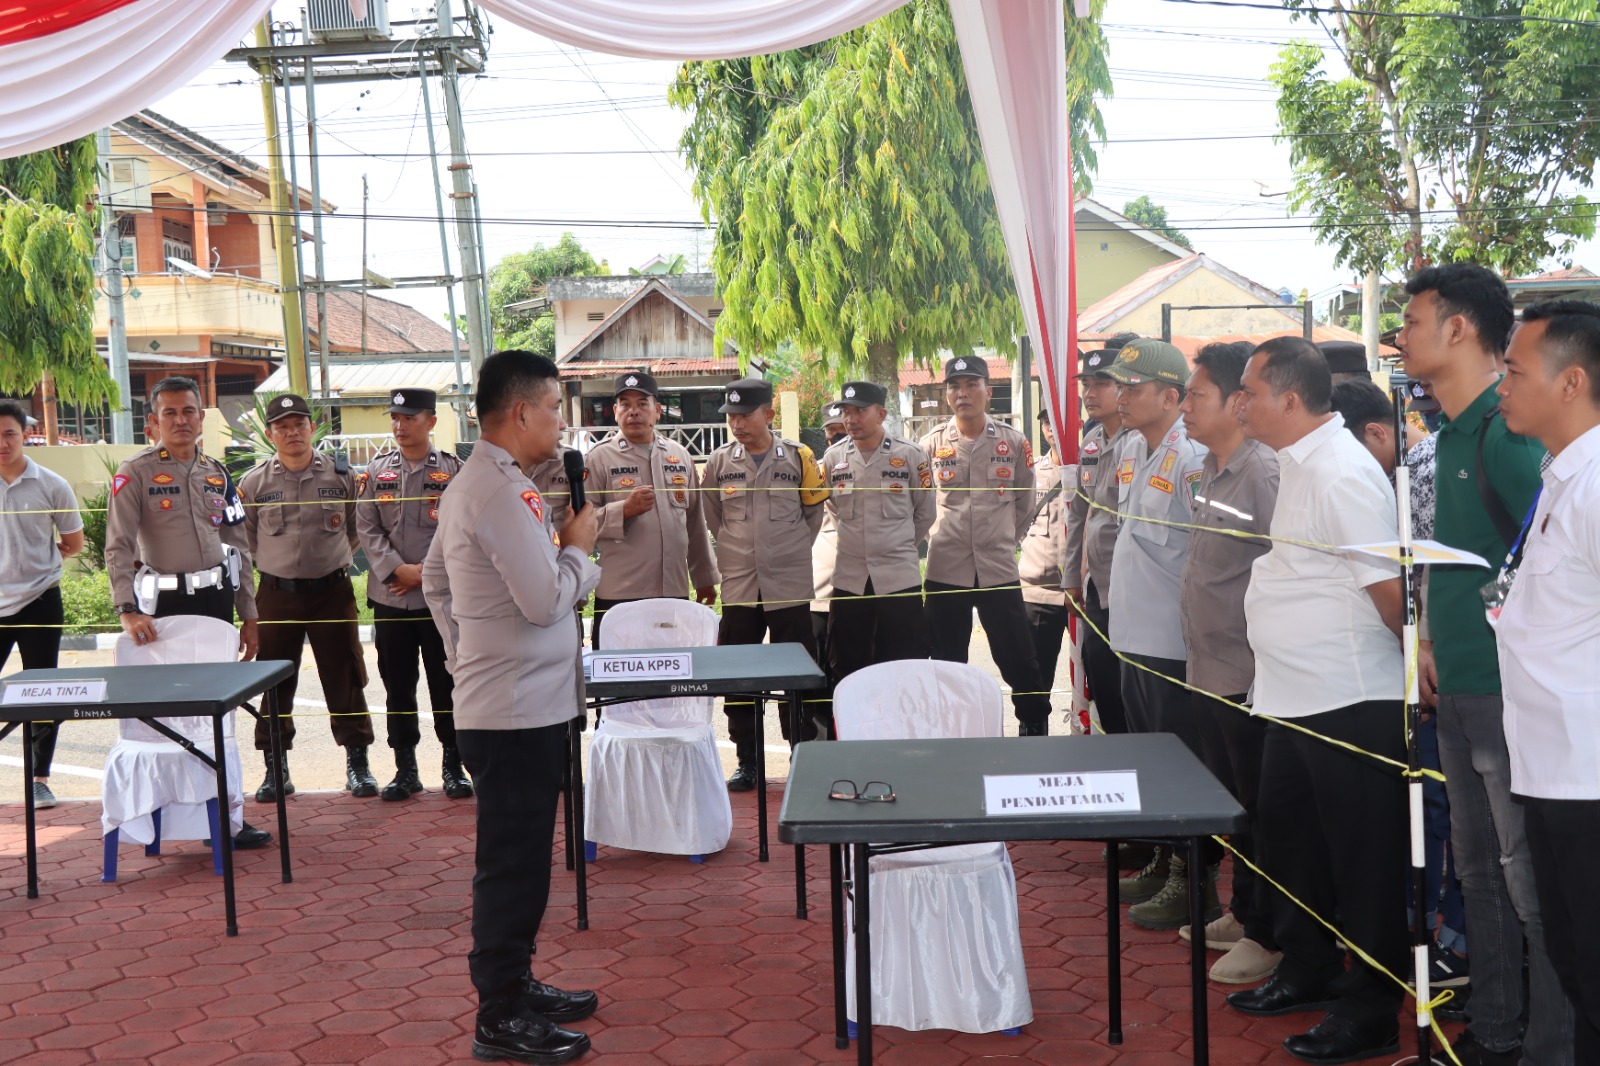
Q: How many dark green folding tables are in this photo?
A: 3